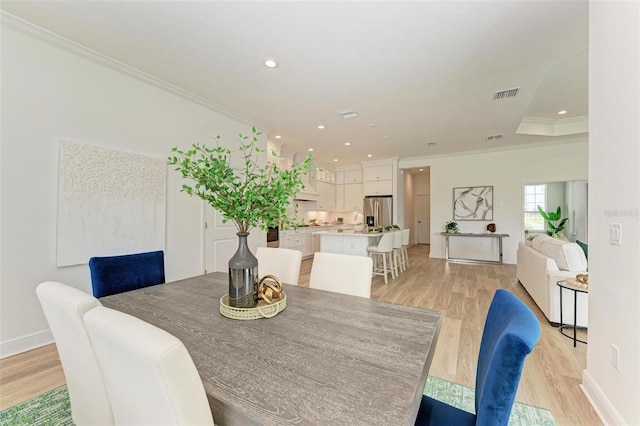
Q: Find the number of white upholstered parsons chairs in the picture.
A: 4